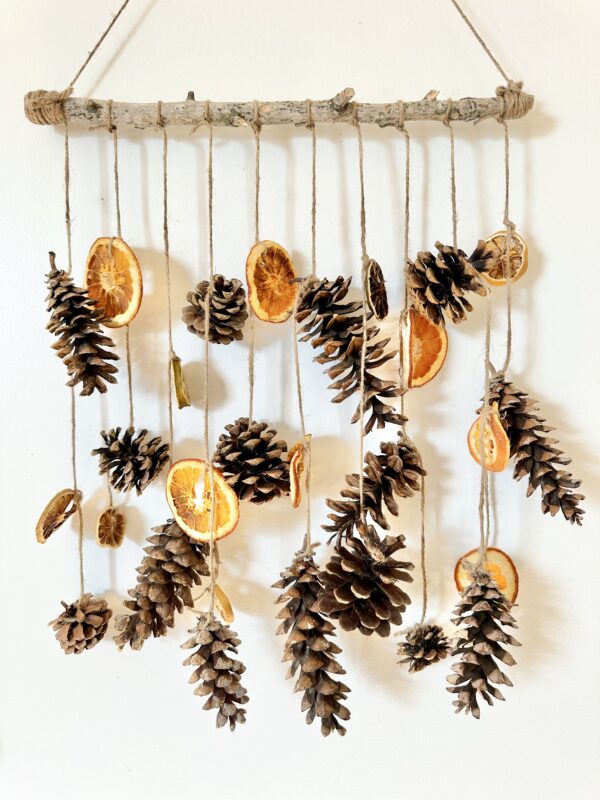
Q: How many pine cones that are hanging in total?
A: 15